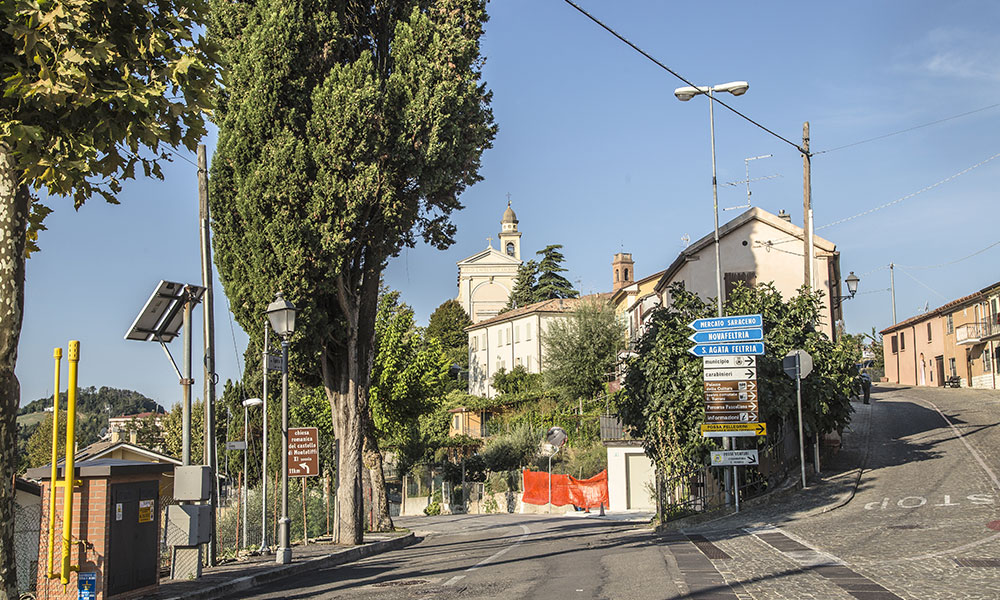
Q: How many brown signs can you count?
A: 5